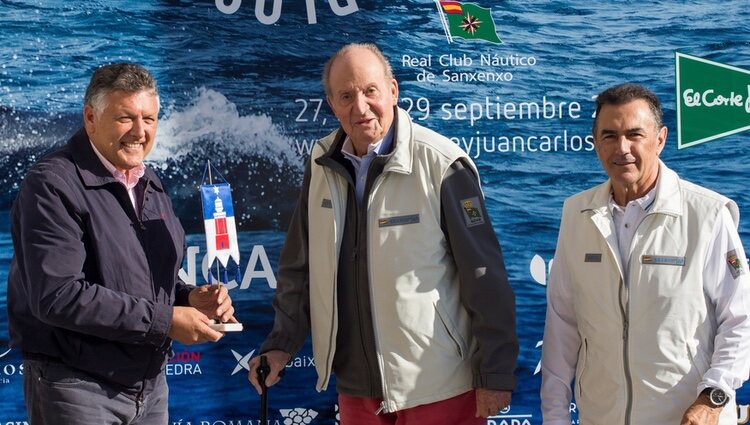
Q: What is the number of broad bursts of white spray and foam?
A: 1